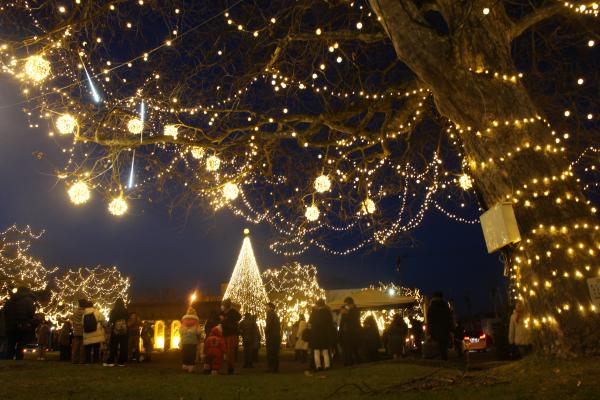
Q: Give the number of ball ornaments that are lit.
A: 13